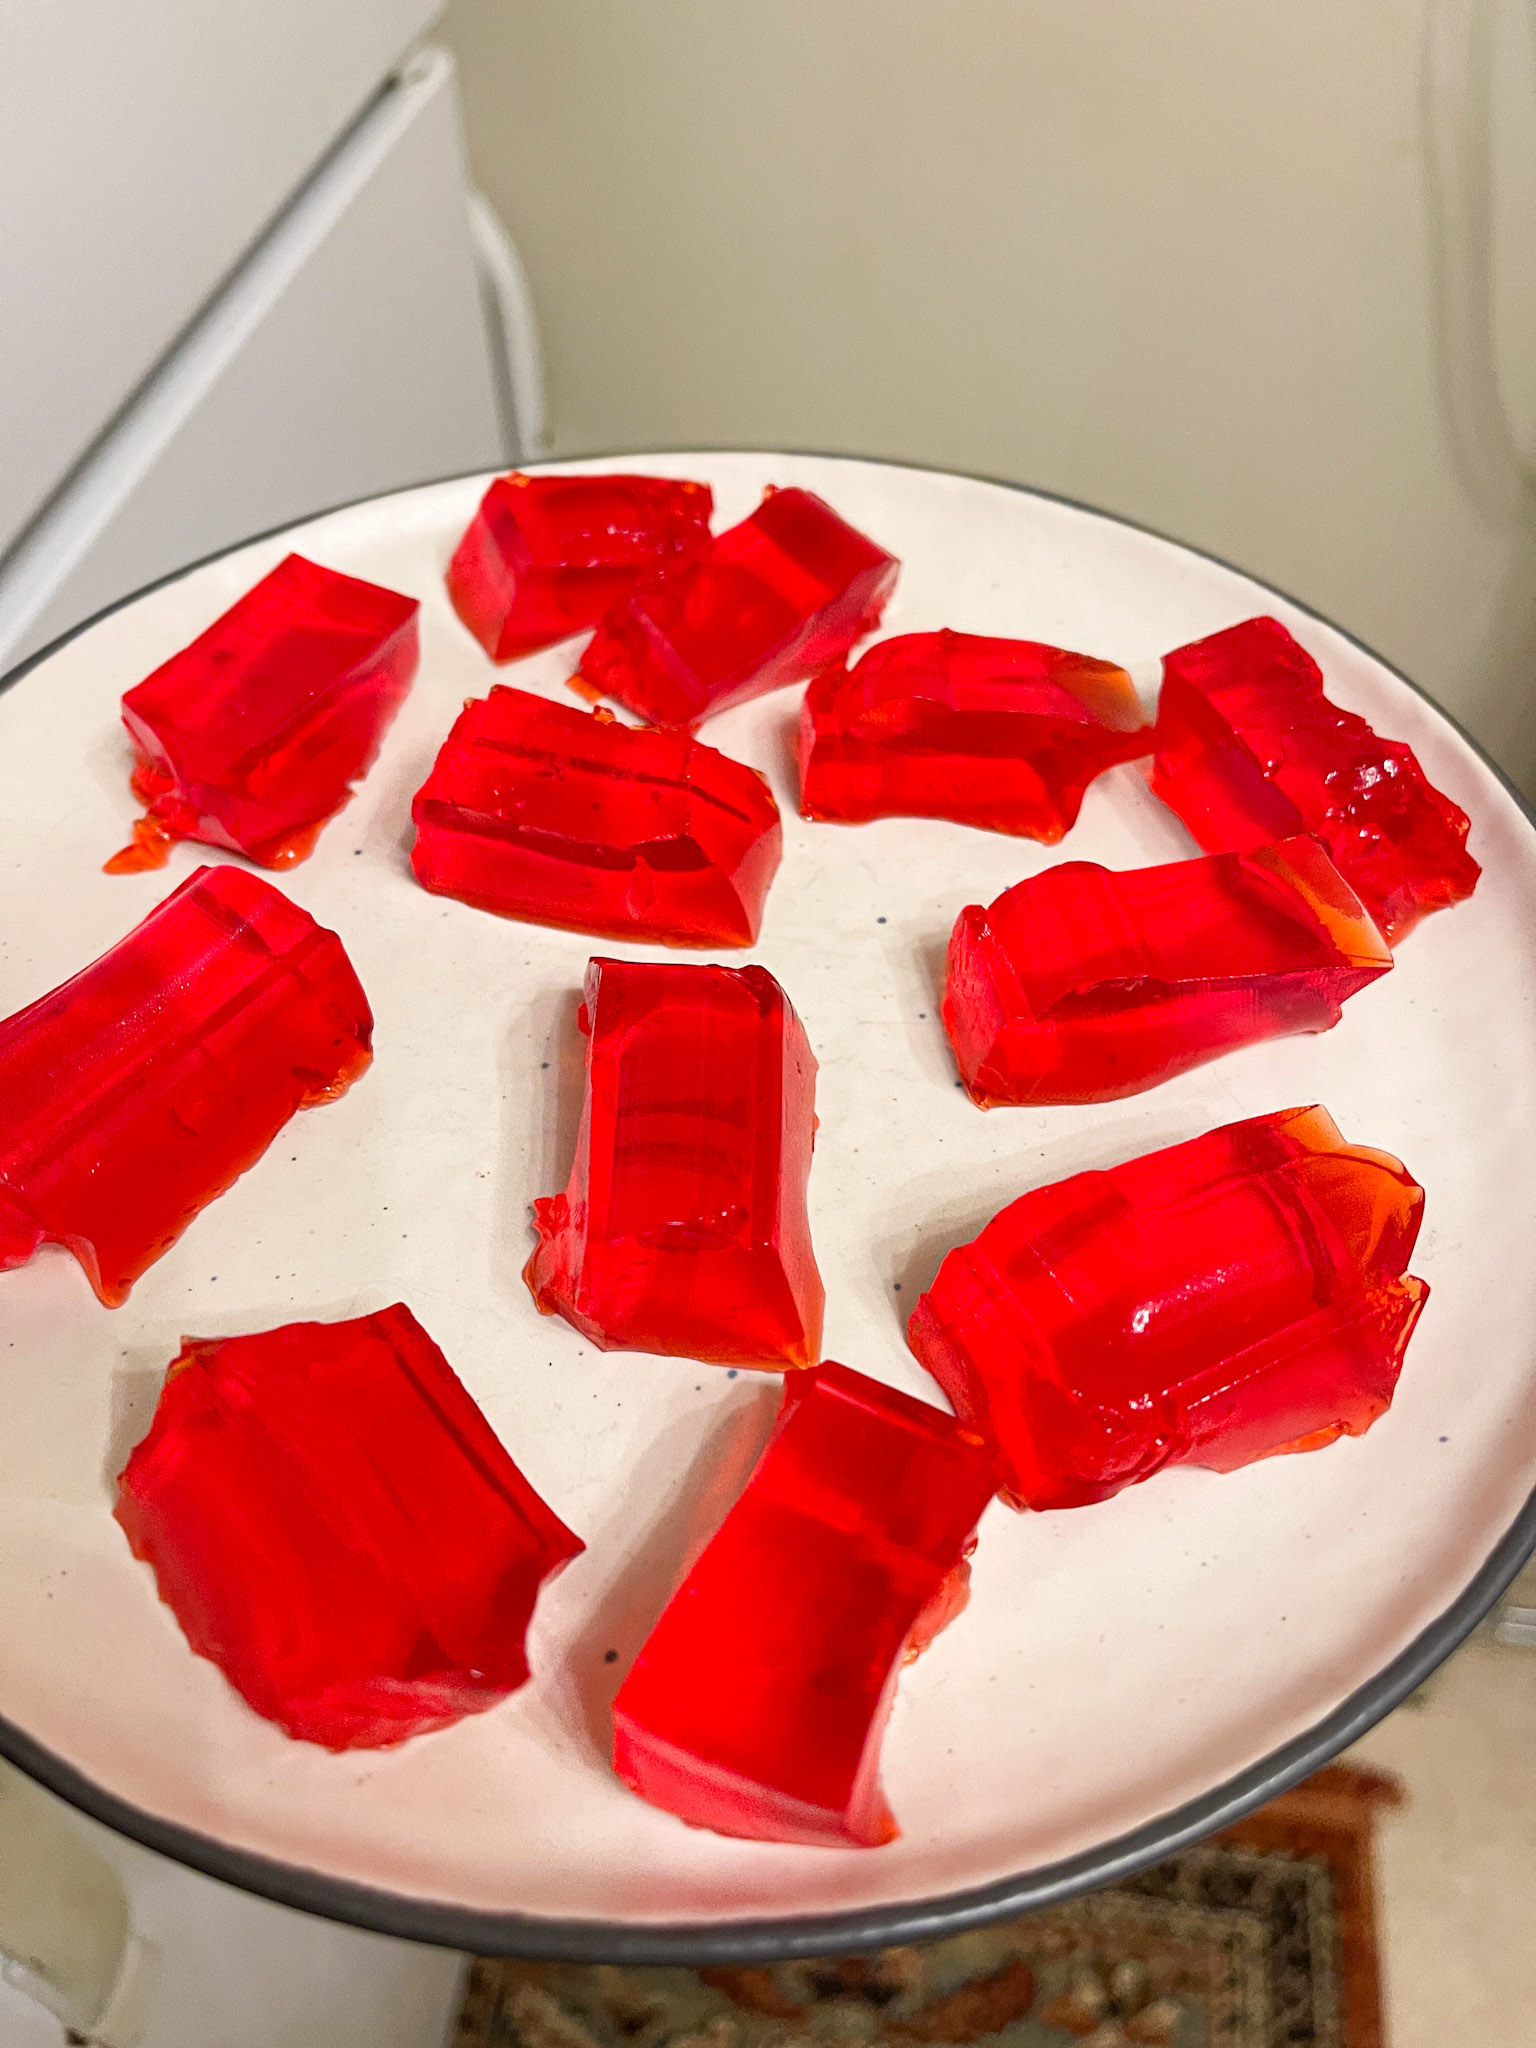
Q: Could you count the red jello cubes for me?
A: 12